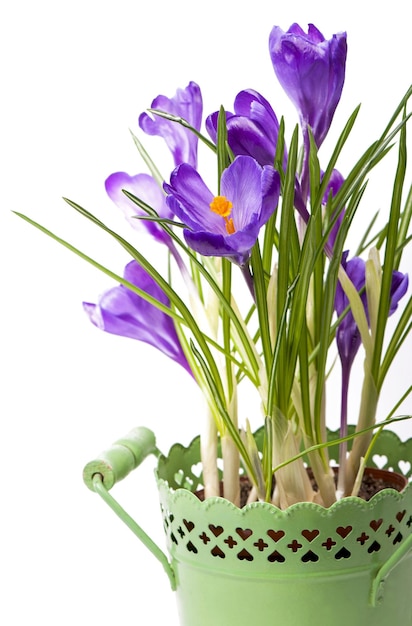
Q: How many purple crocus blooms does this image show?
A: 8